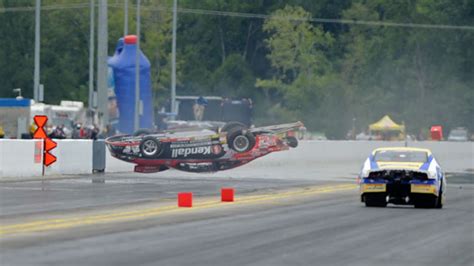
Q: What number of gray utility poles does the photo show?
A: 6